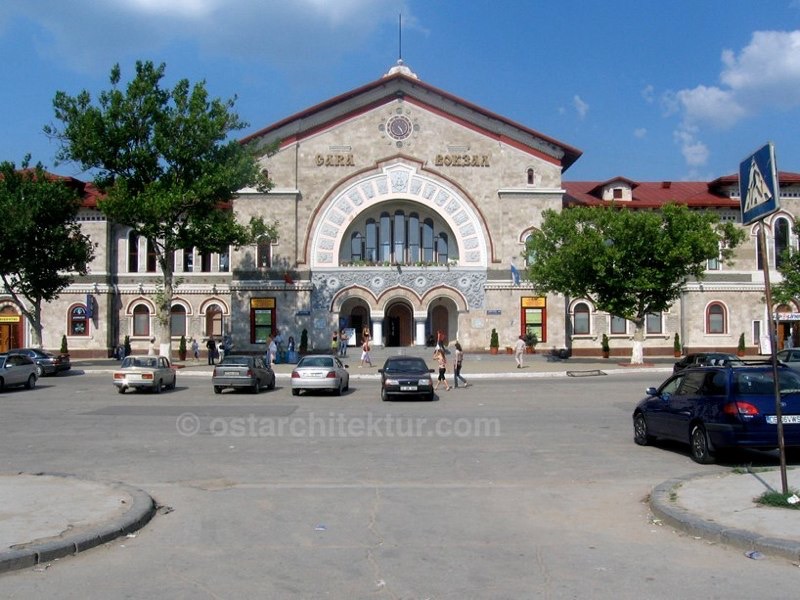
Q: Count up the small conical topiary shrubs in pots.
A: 8